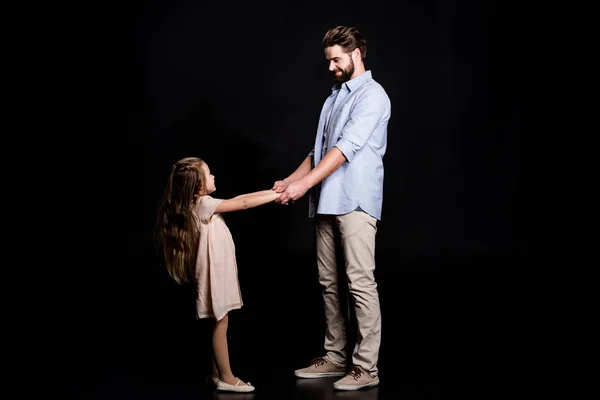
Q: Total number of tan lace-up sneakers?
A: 2